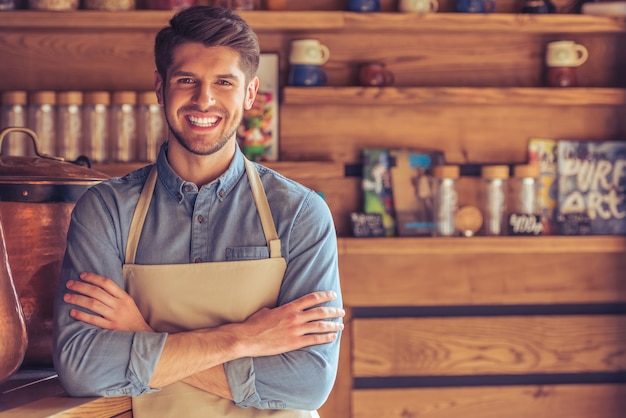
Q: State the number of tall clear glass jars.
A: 9